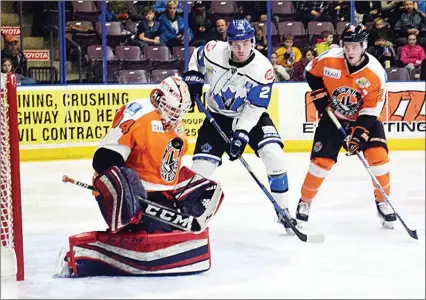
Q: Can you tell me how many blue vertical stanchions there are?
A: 5